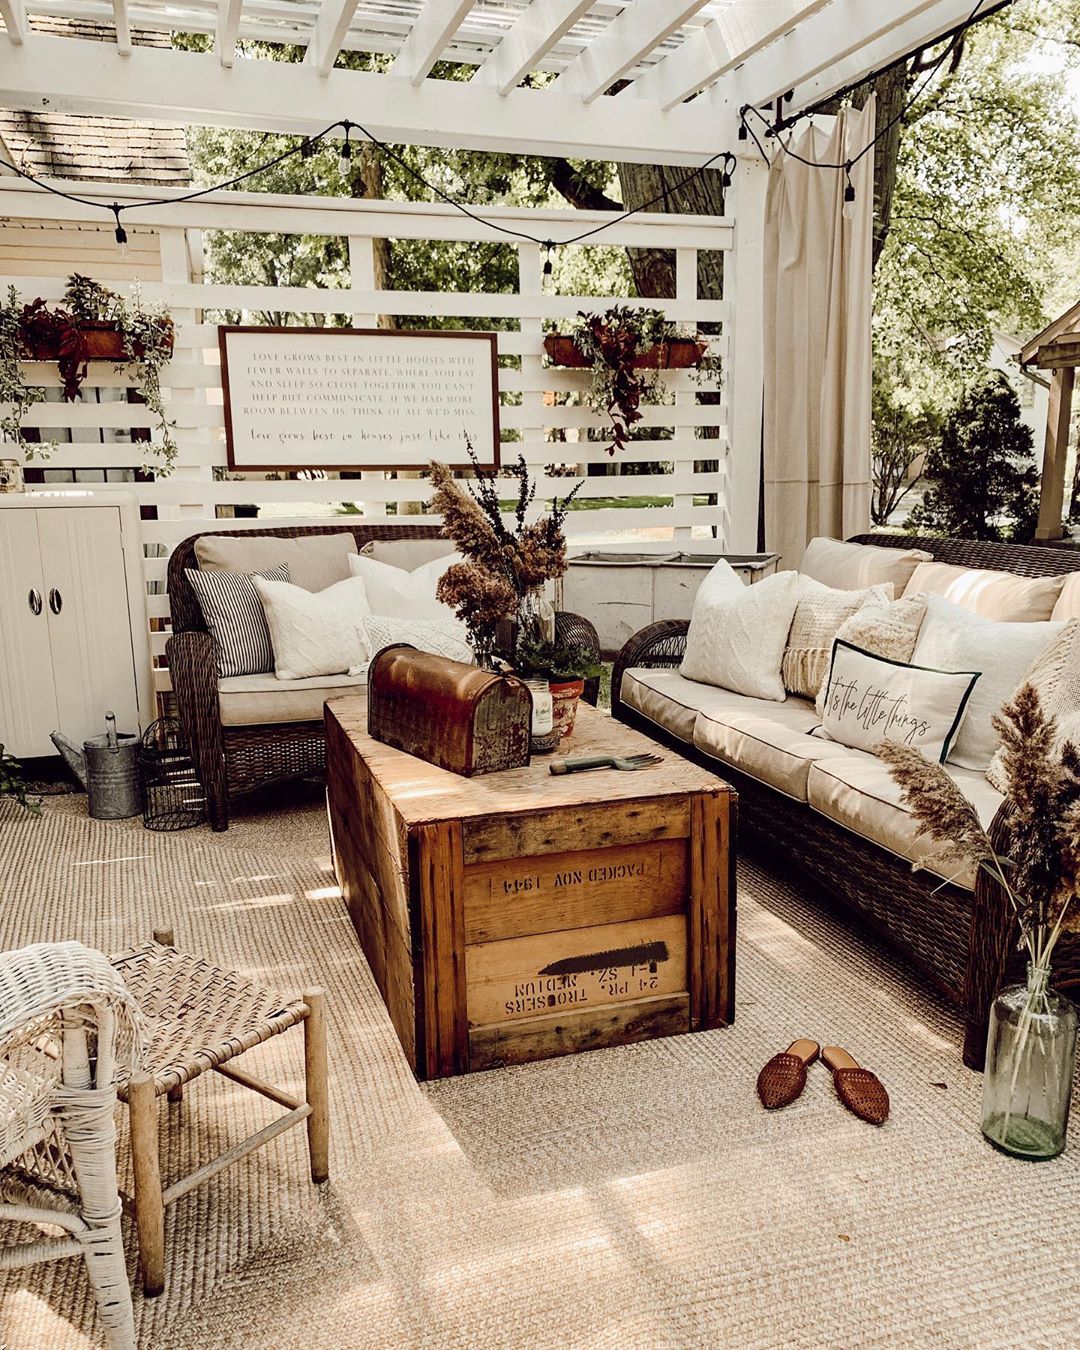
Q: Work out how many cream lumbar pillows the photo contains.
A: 2